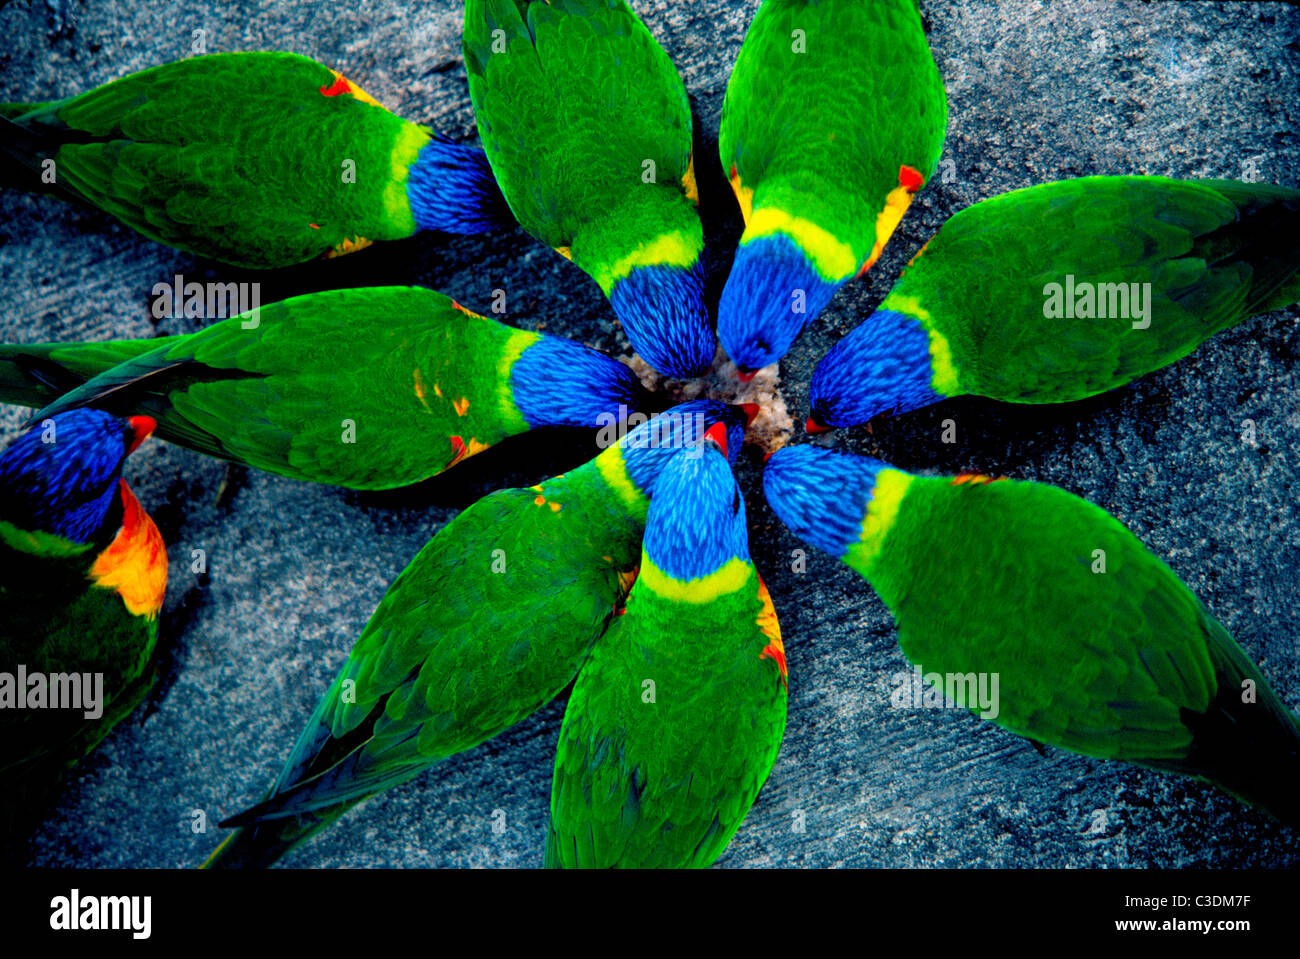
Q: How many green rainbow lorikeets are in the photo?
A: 9